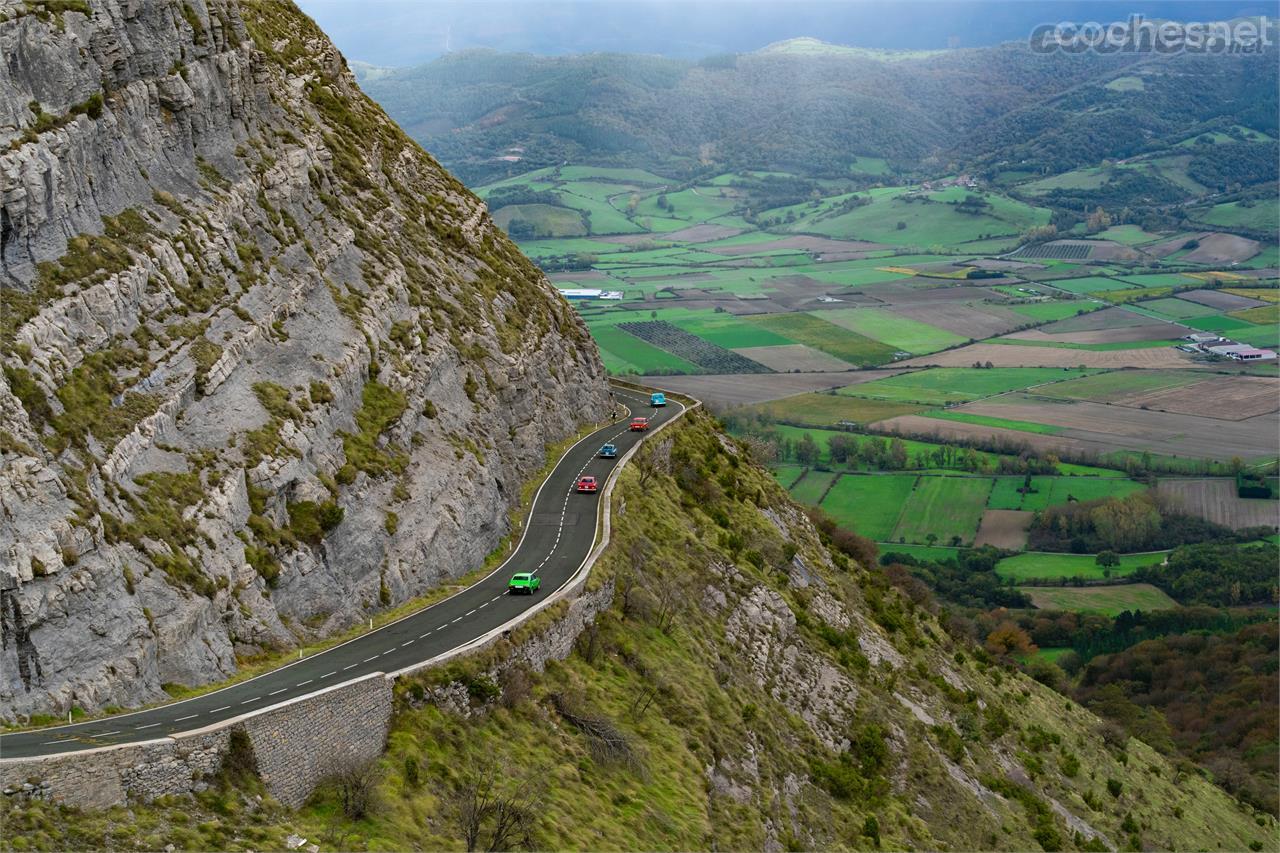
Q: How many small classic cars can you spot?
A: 5